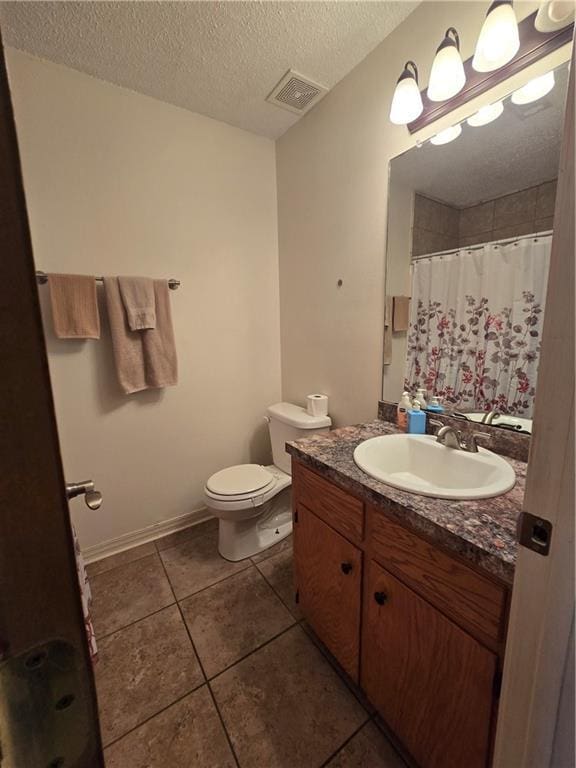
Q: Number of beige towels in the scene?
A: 3